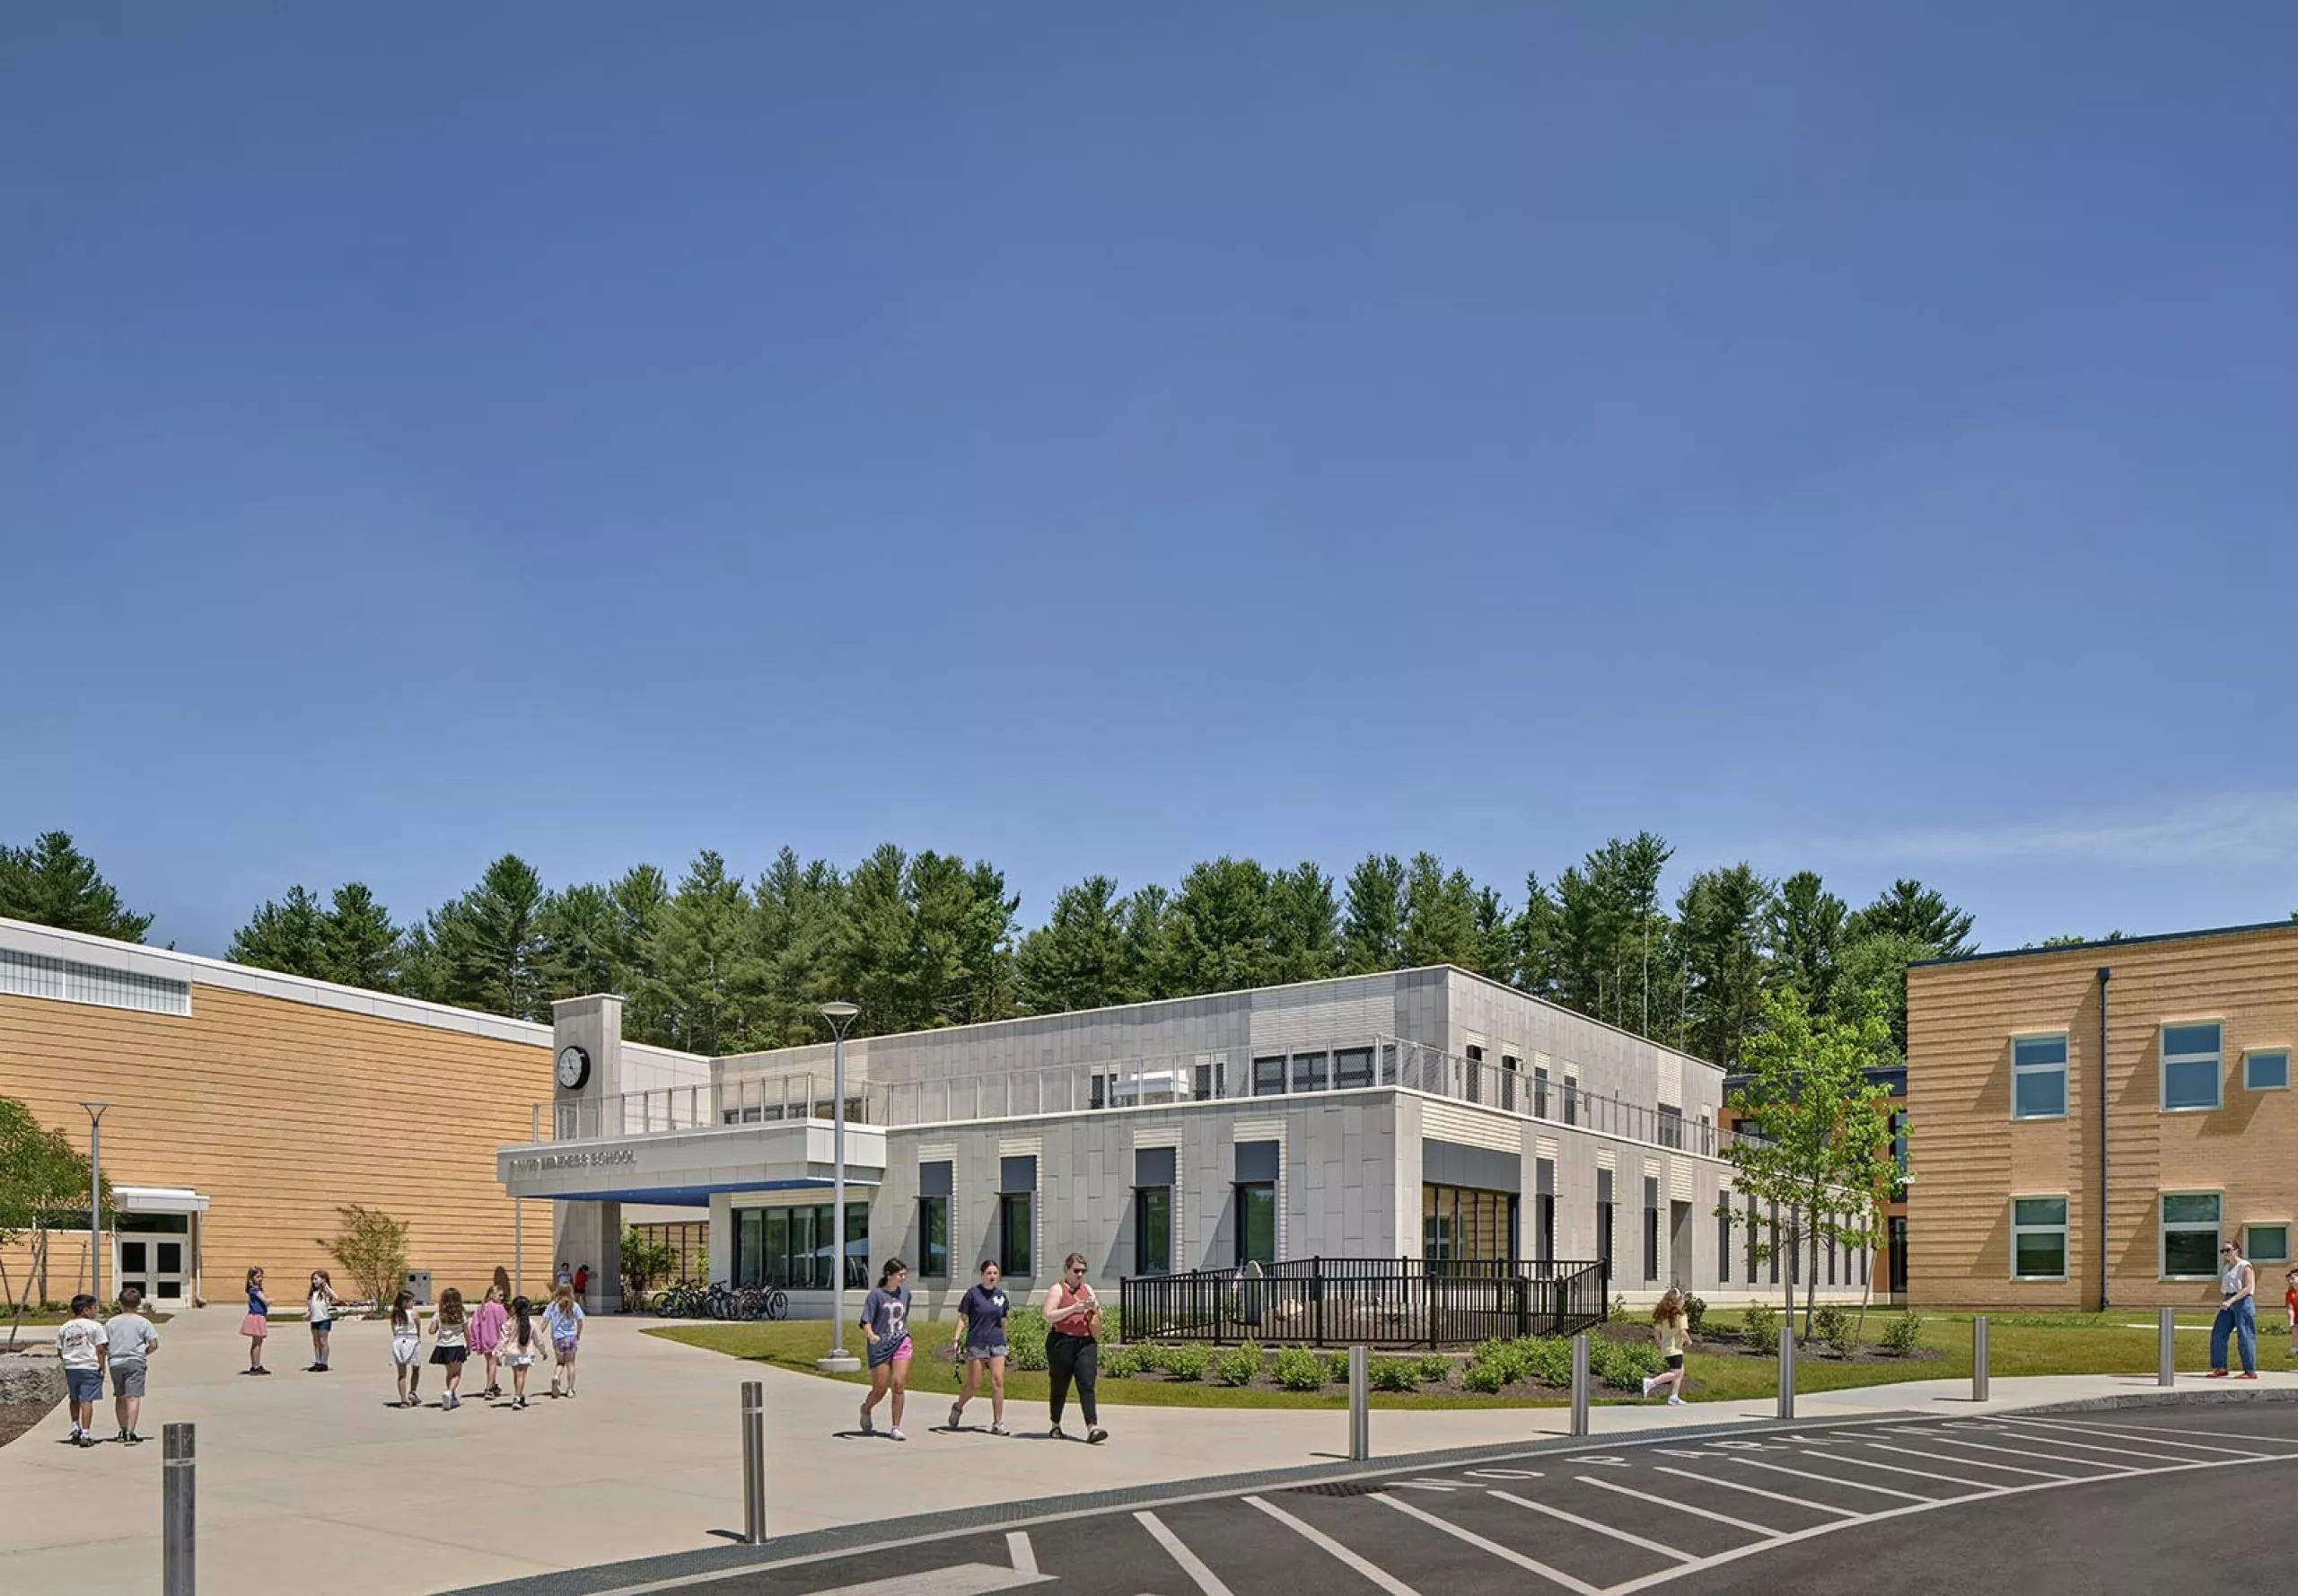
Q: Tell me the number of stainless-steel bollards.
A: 7